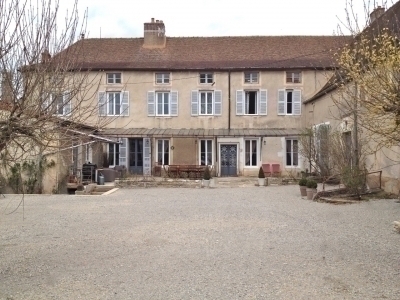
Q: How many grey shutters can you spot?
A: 14